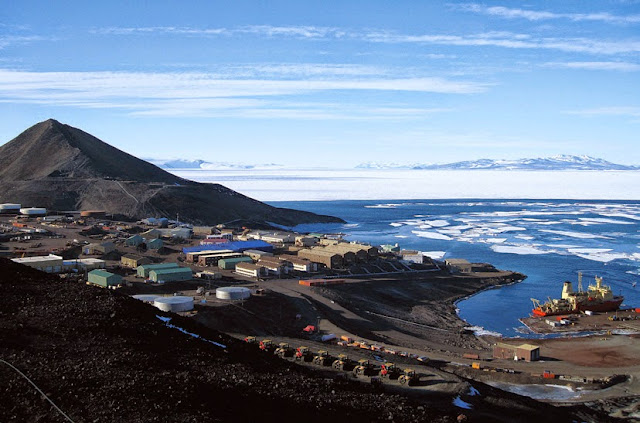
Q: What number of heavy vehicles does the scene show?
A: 9